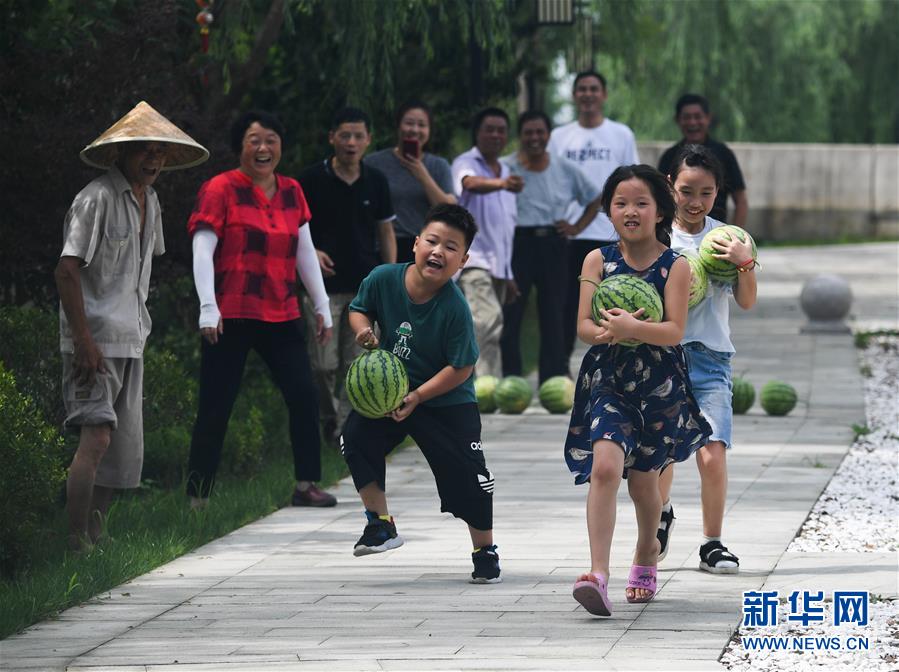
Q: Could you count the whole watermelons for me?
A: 9